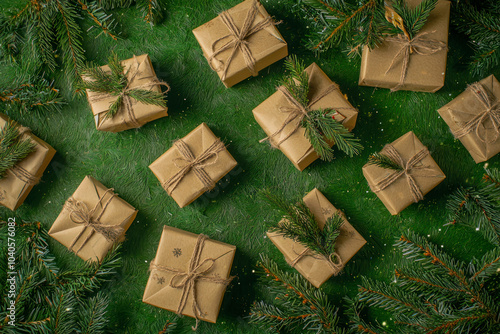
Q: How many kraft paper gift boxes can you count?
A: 11